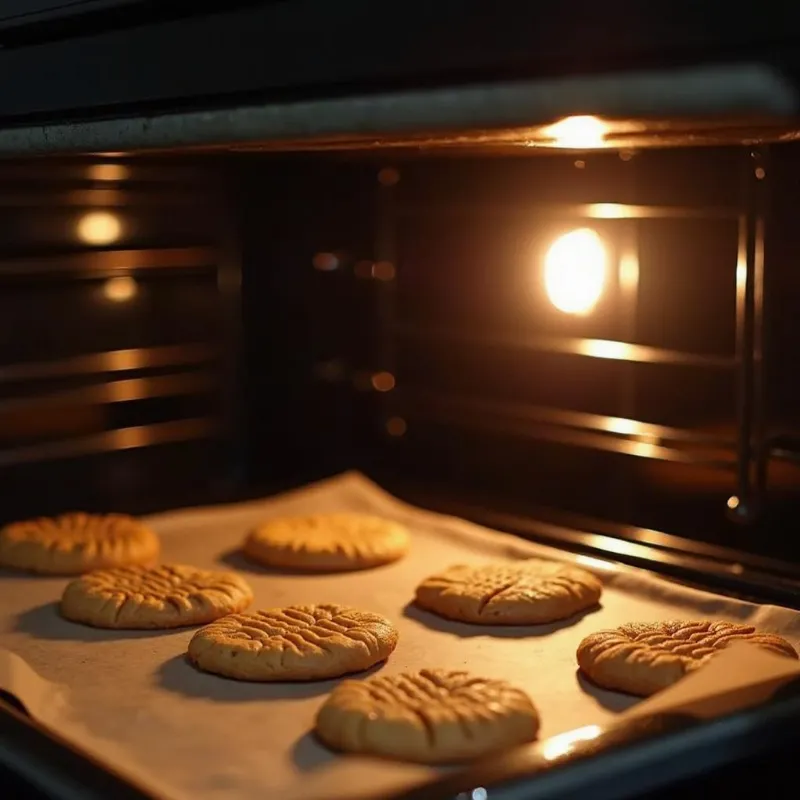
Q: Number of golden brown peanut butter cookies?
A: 7